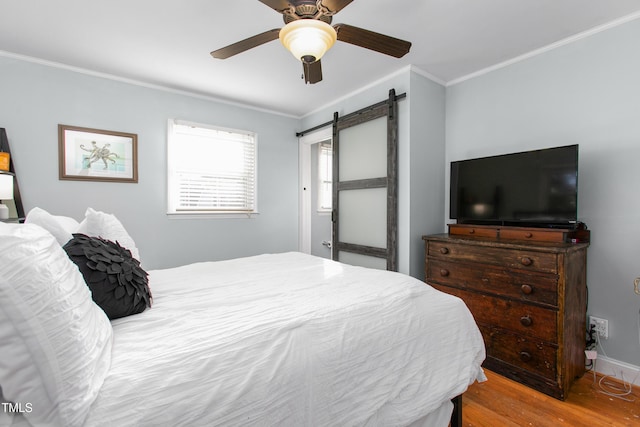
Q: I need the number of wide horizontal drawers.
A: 4